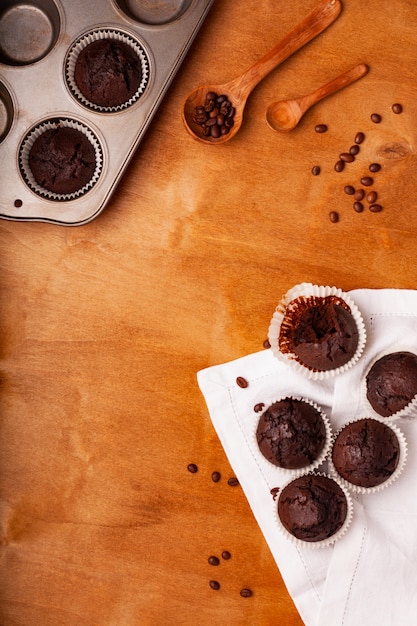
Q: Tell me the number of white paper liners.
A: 7